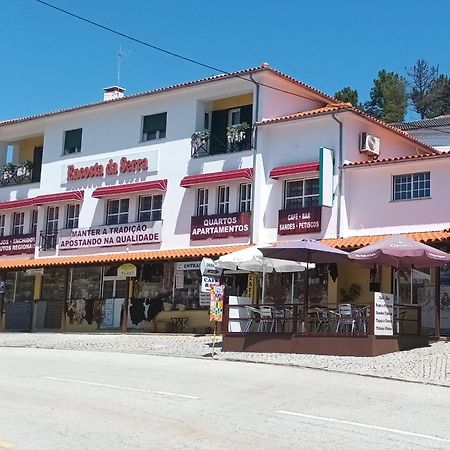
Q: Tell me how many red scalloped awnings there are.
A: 5